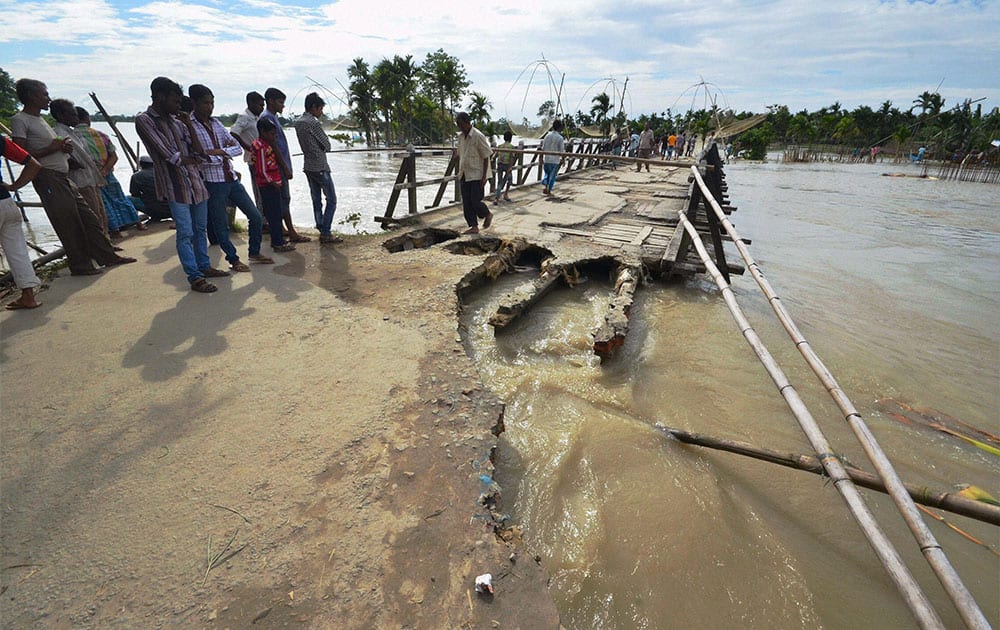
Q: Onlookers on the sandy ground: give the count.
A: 12